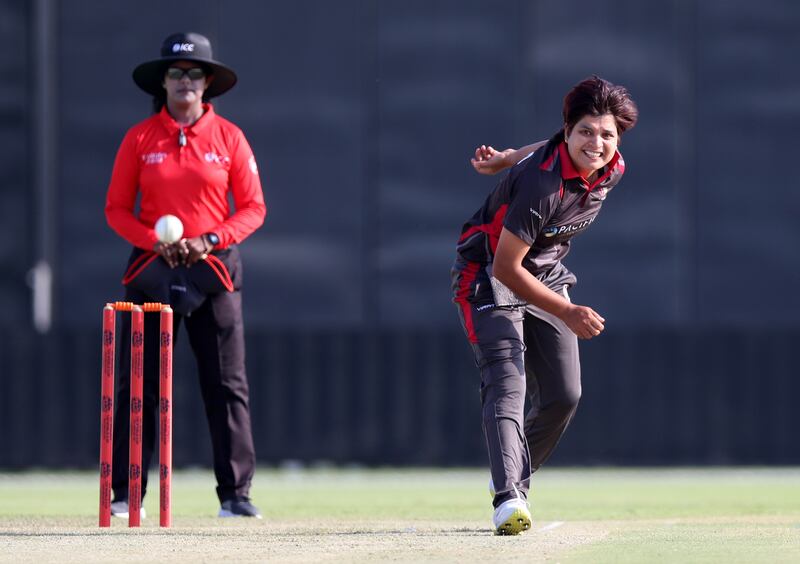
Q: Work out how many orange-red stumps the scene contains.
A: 3